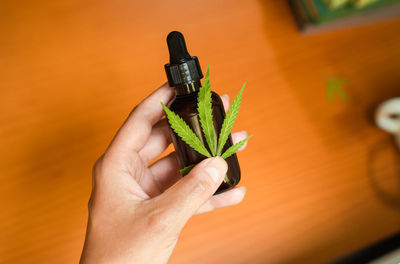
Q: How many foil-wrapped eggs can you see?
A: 0